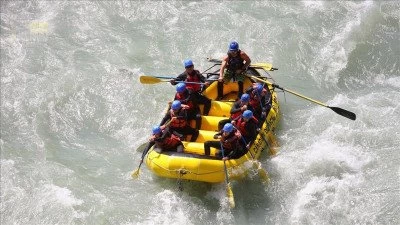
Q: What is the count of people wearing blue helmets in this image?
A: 9